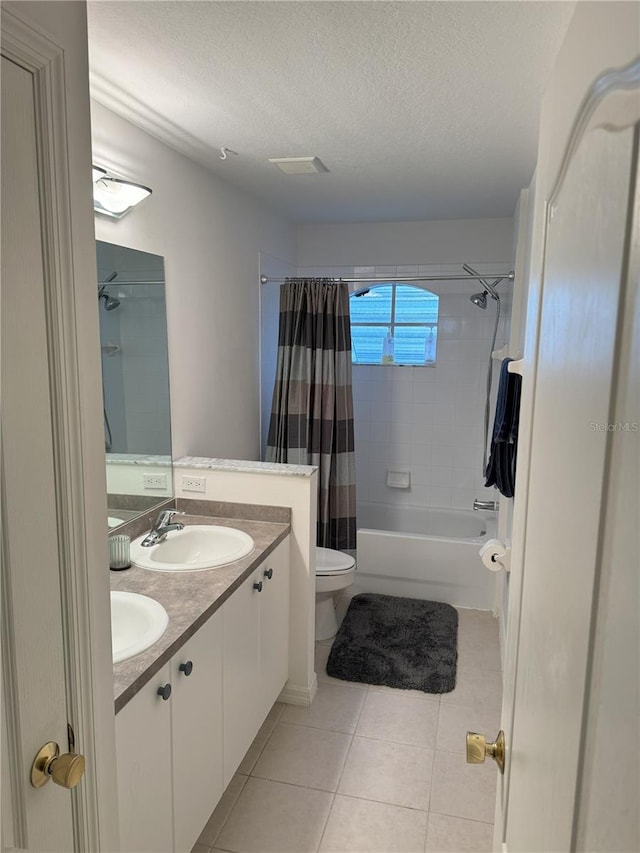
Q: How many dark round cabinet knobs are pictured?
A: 4